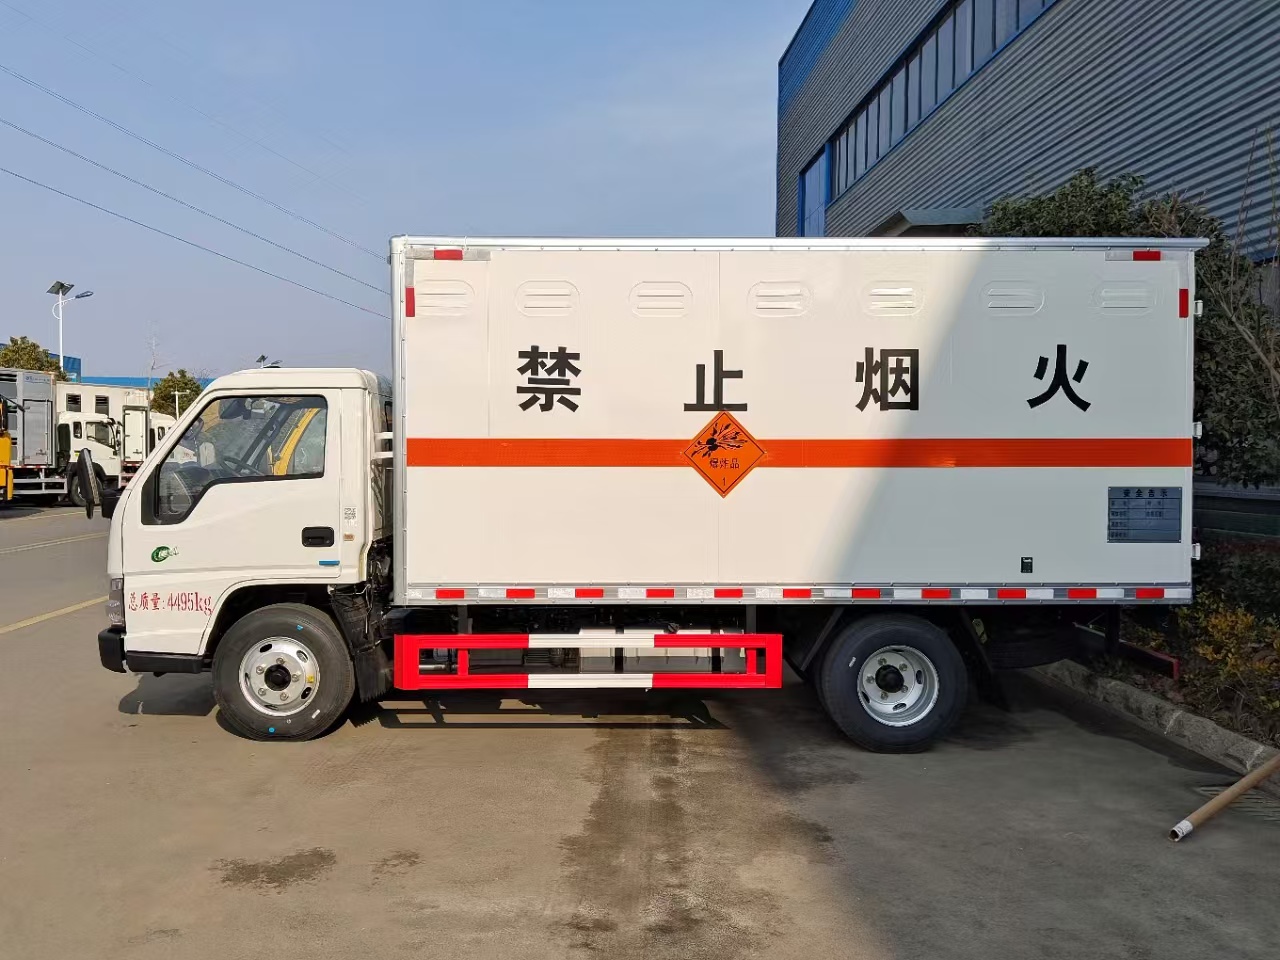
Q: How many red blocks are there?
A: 15